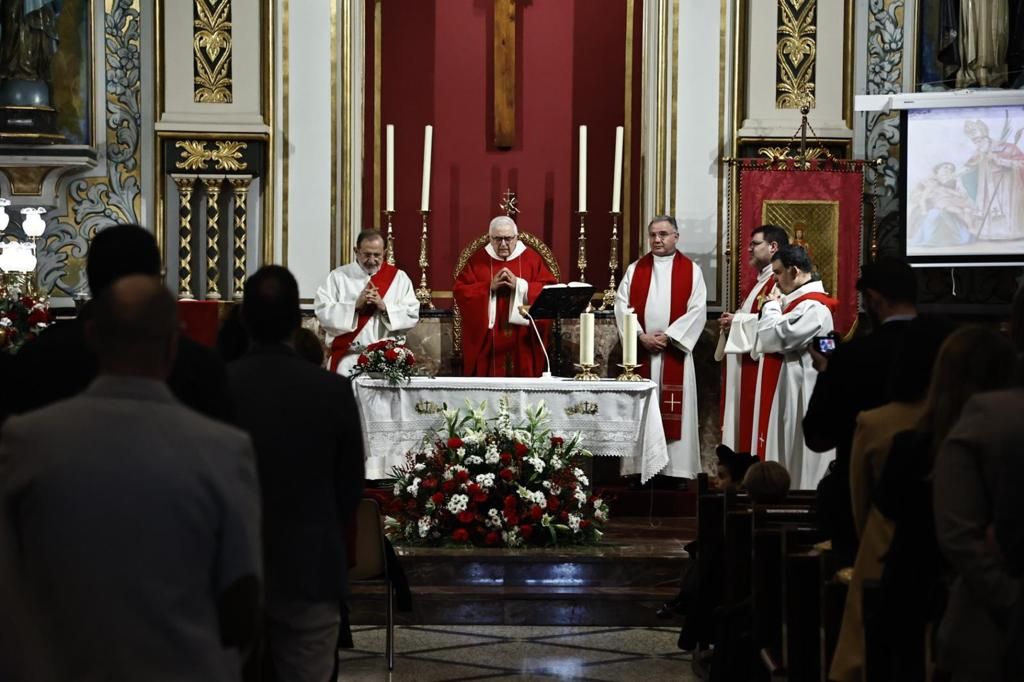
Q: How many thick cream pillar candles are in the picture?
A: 2